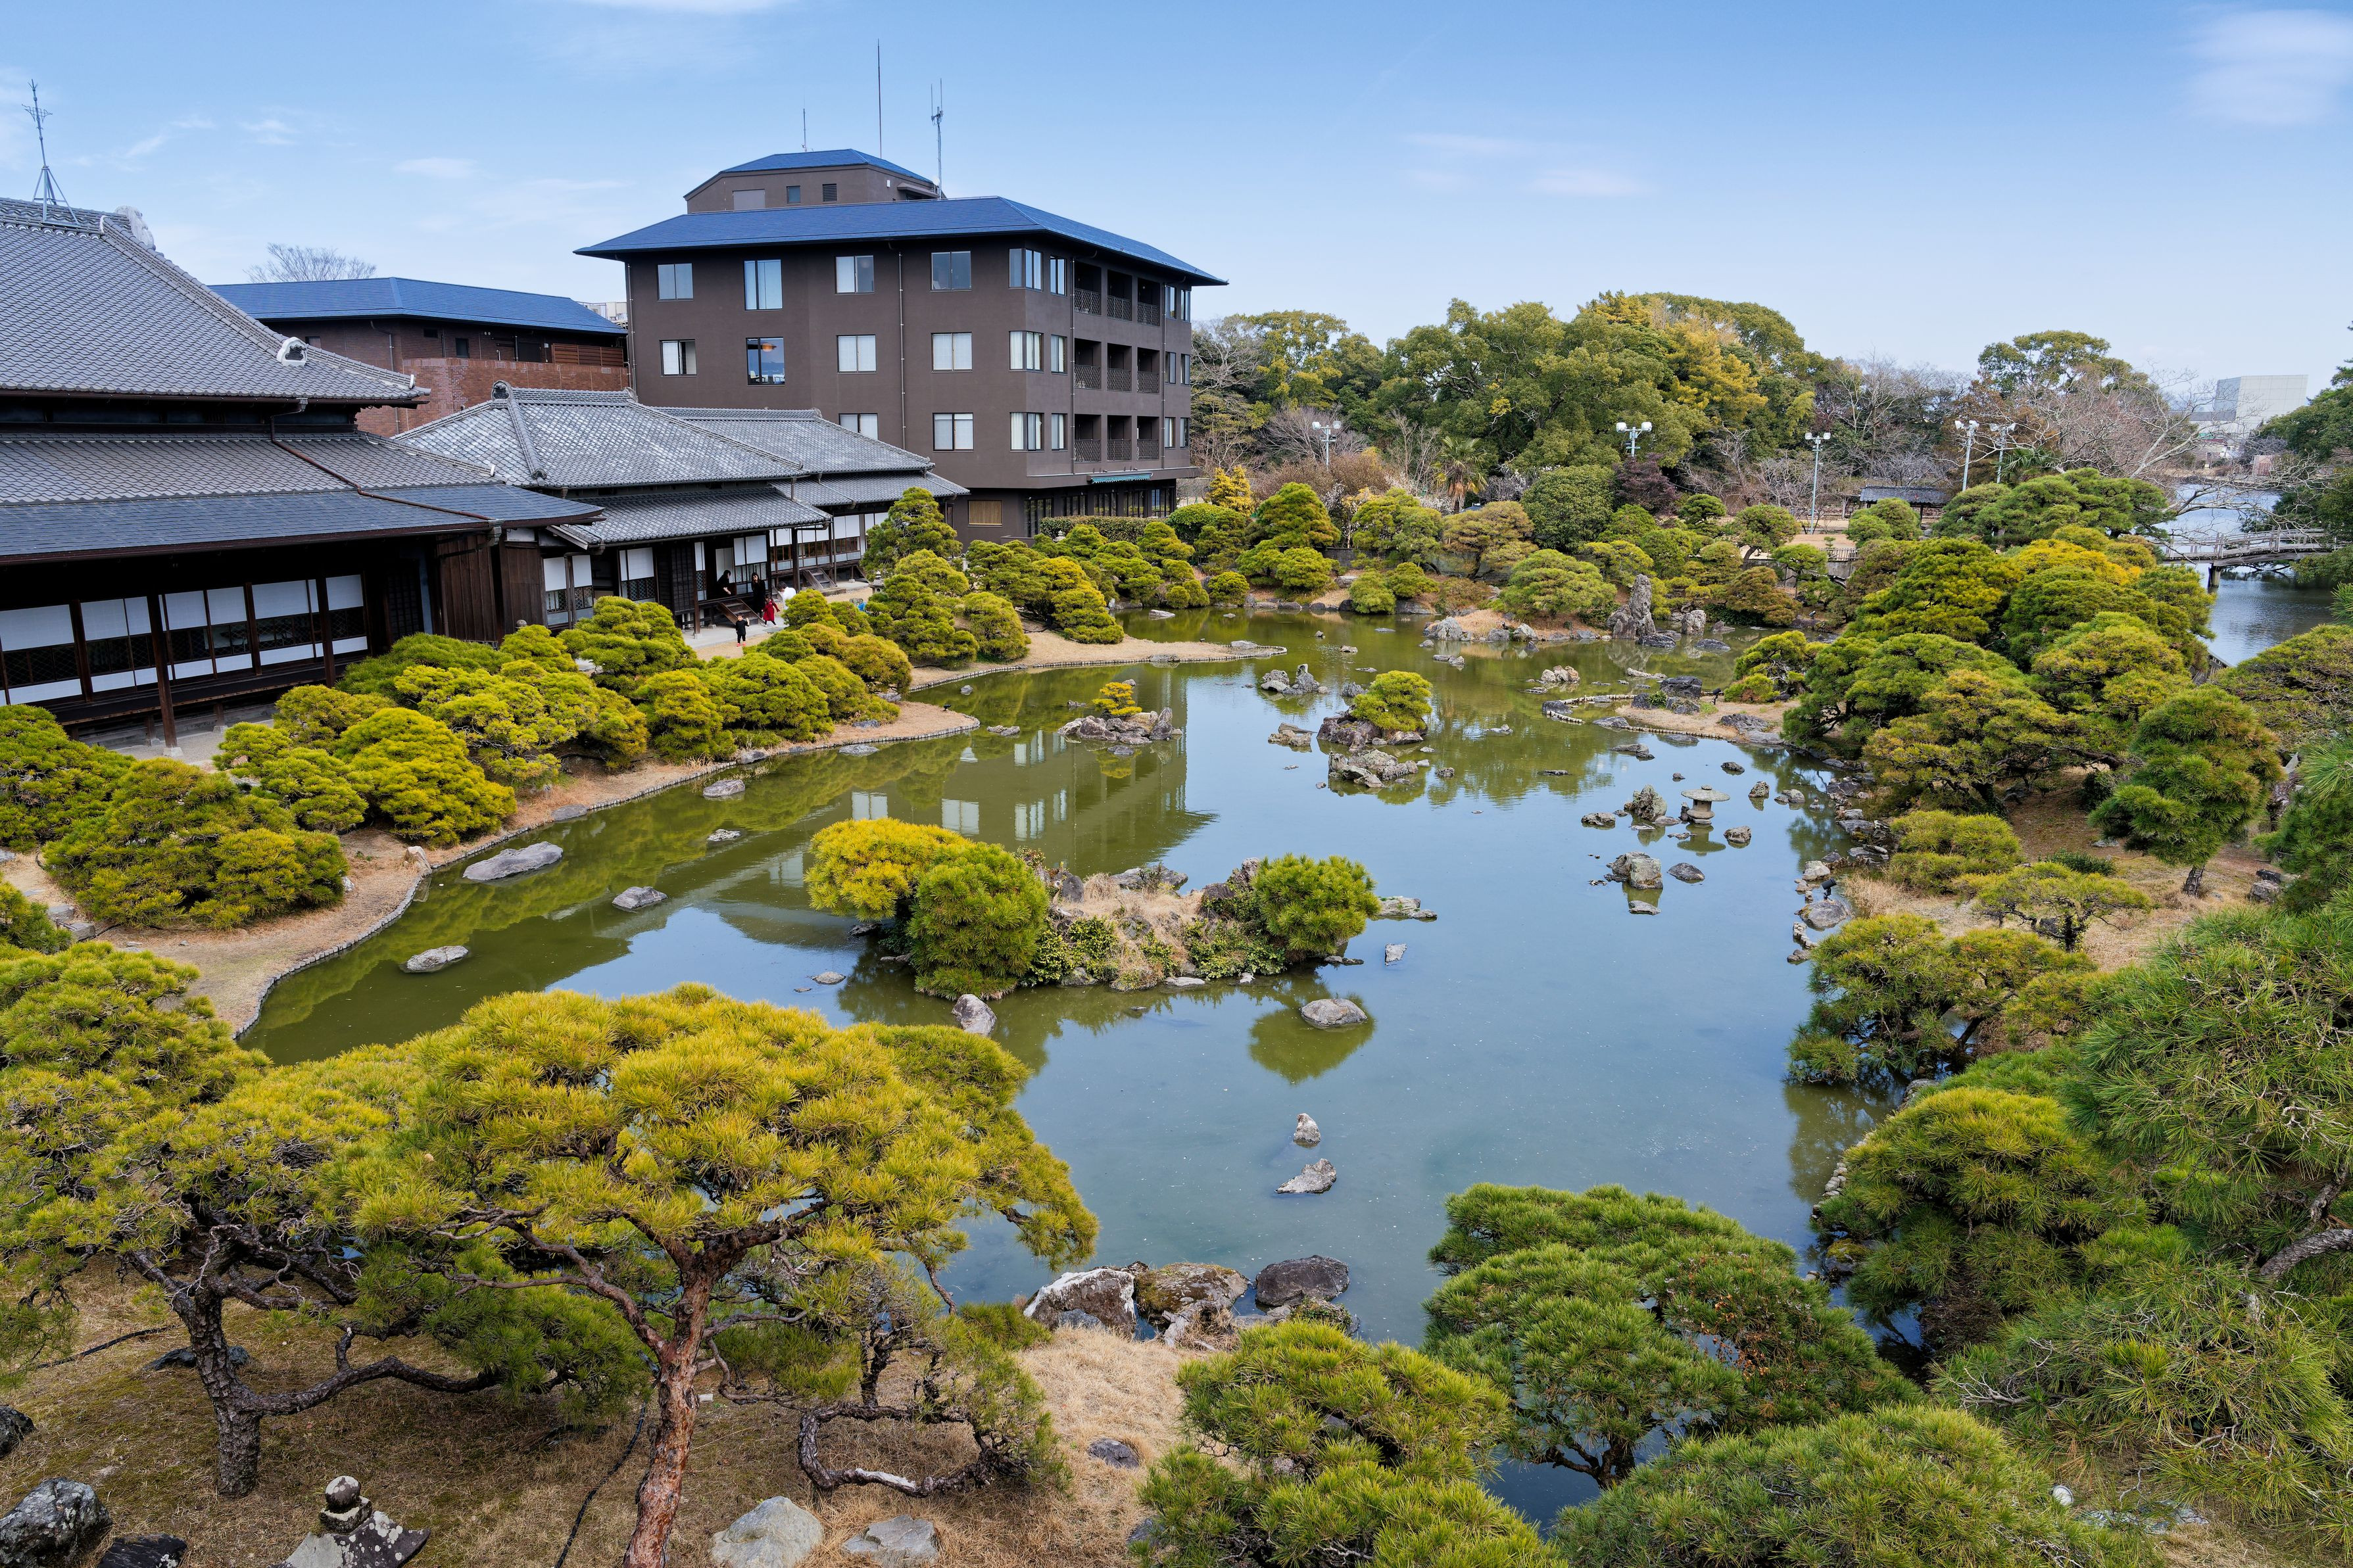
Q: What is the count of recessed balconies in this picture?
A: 9